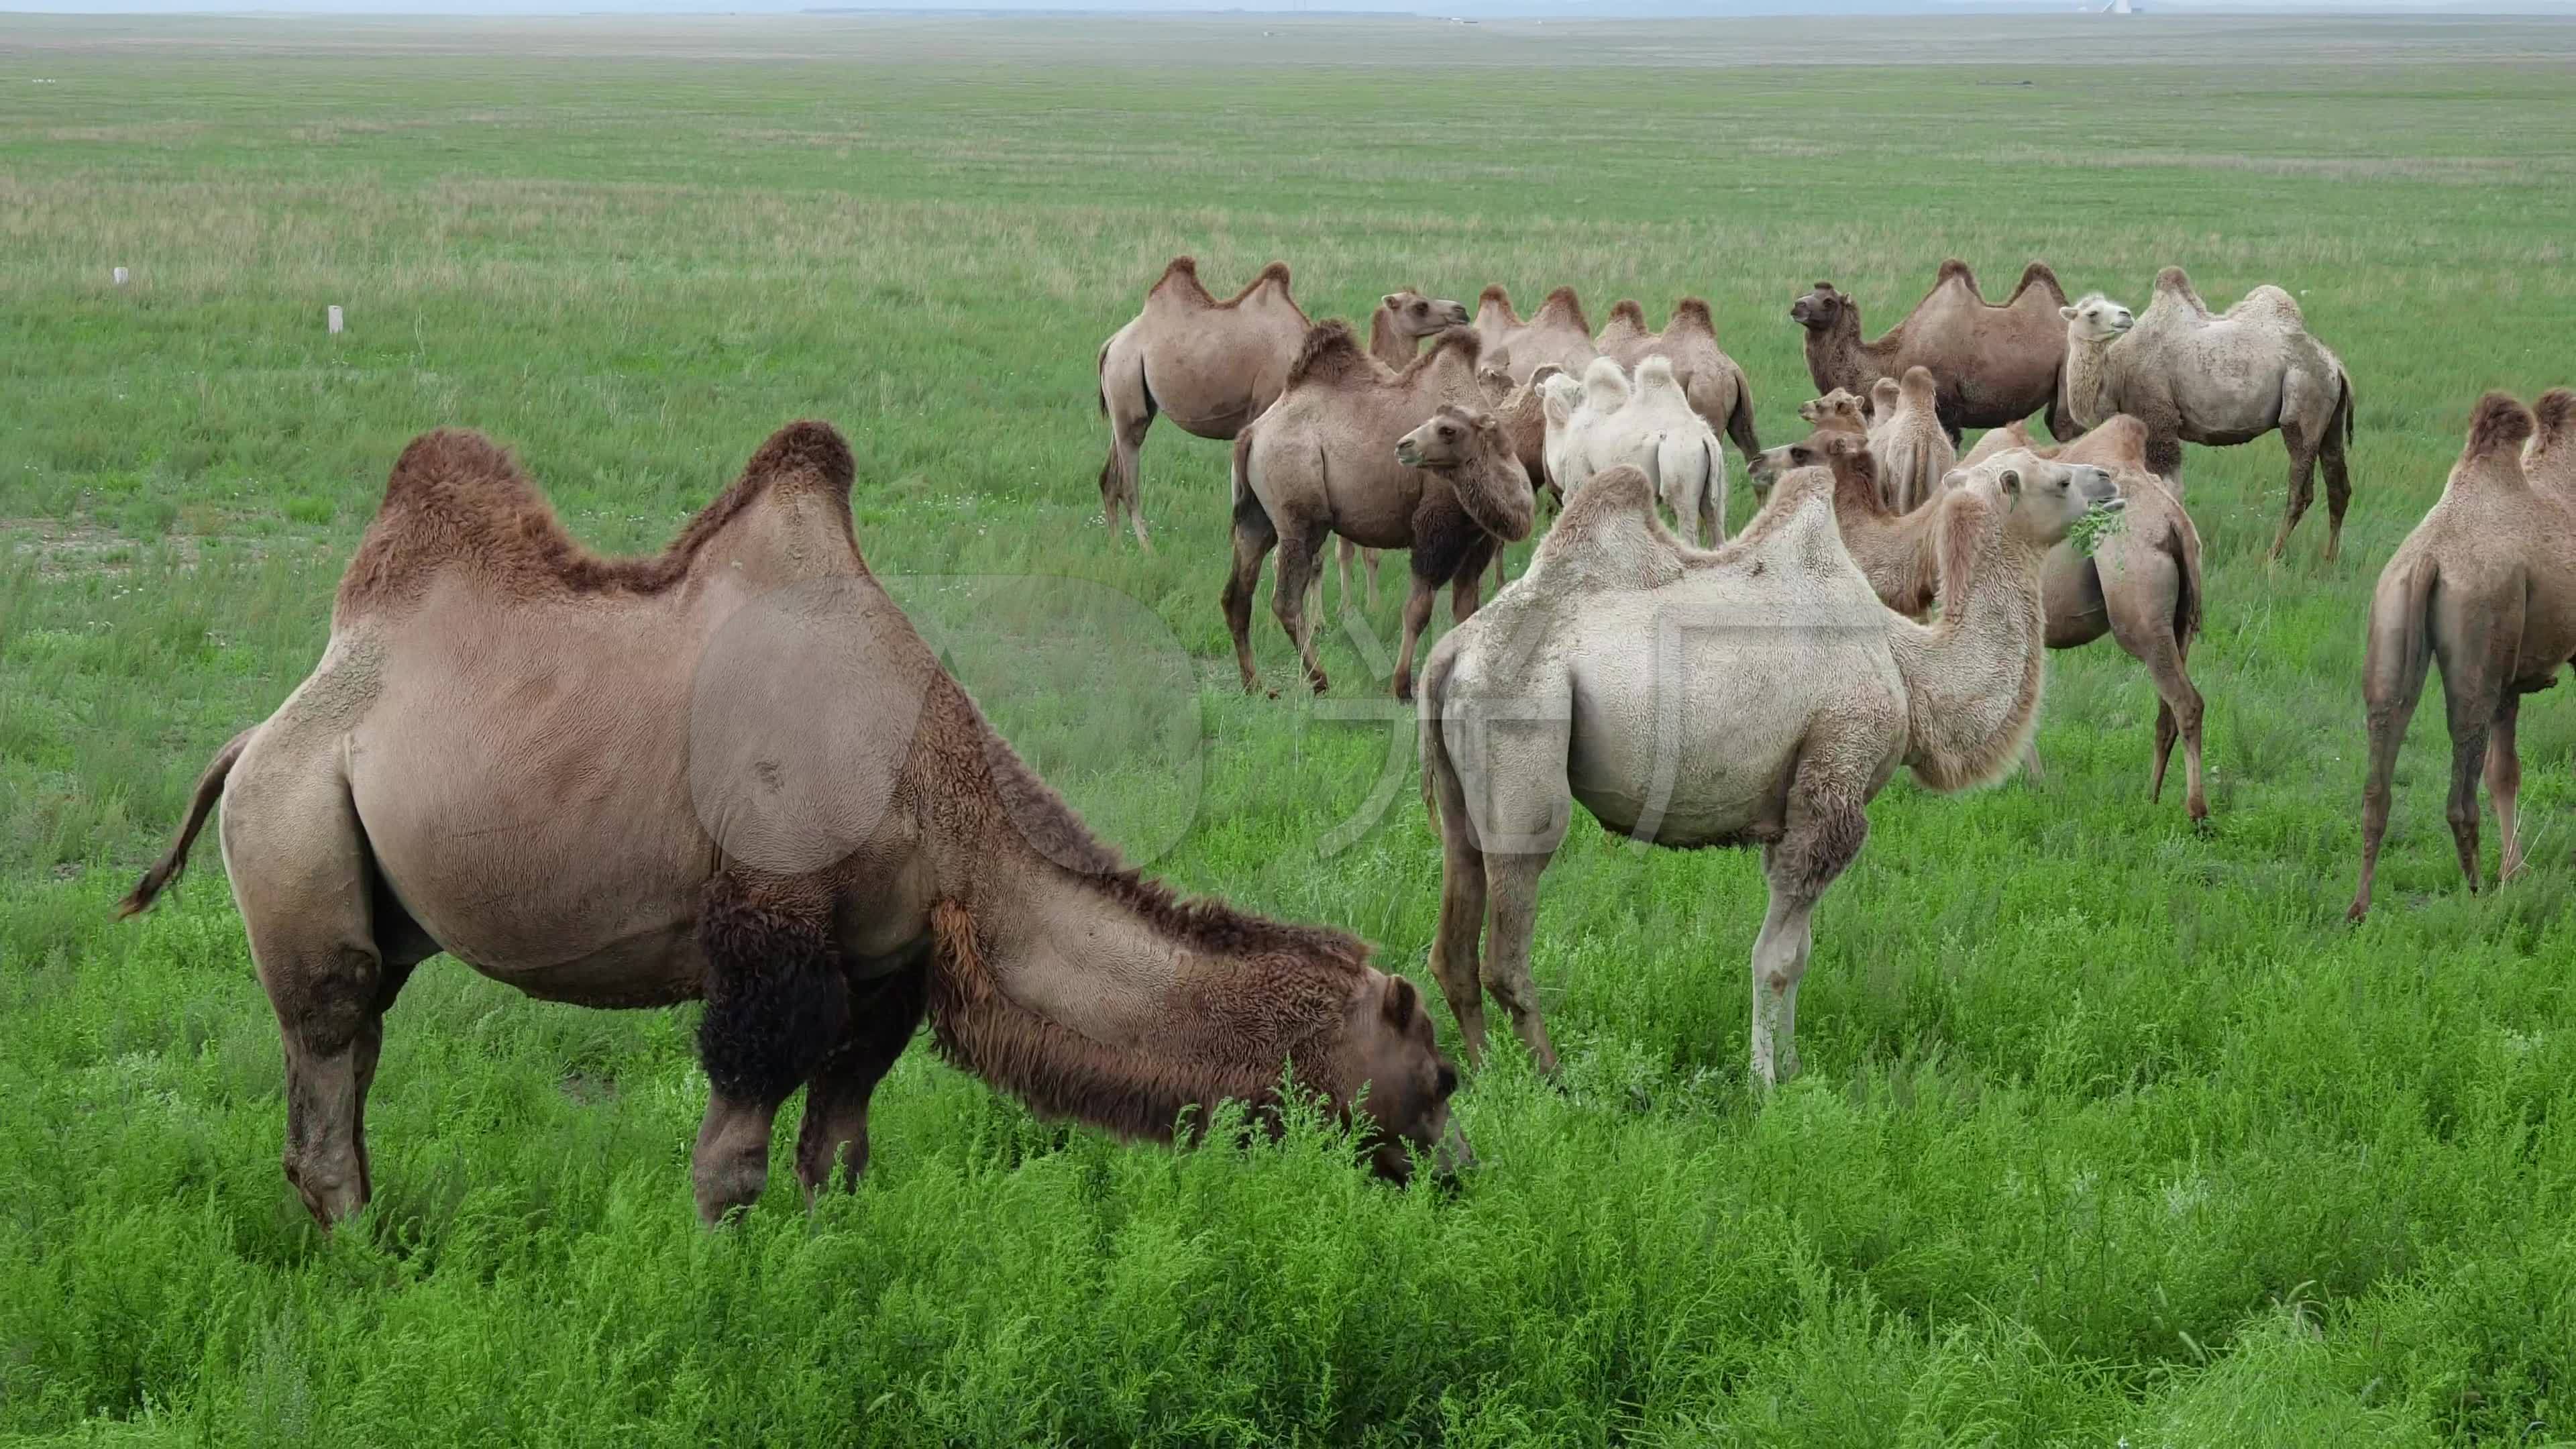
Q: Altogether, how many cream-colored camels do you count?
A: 3